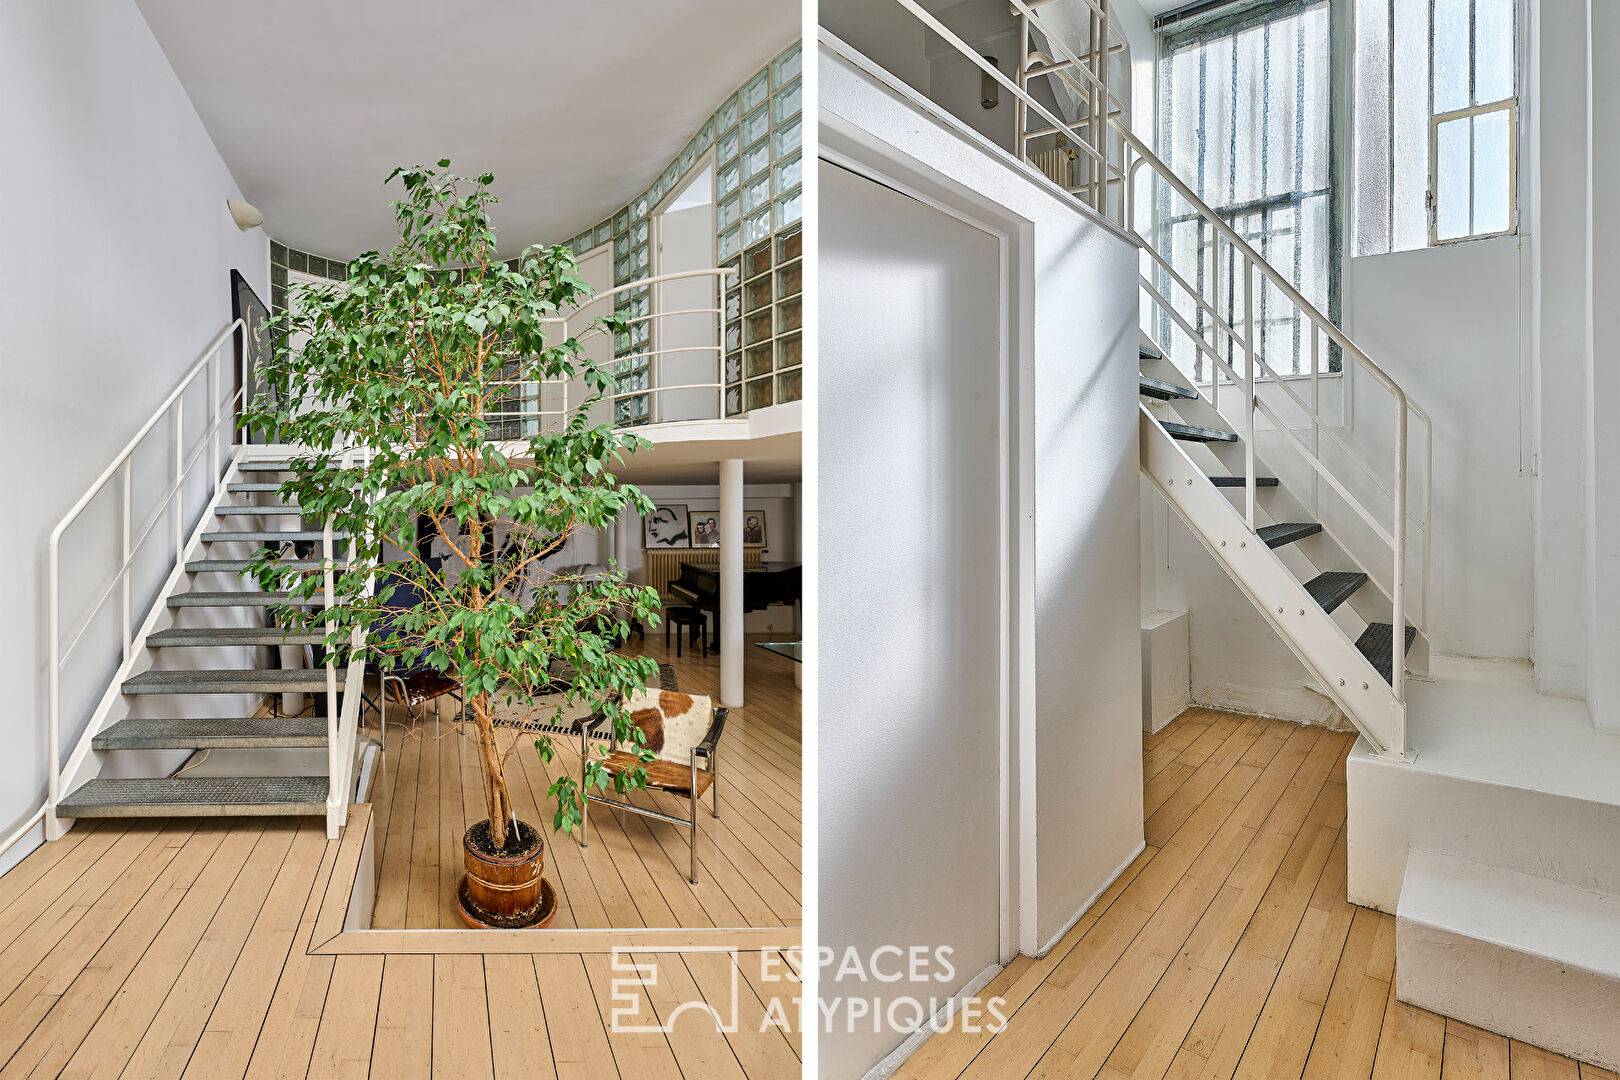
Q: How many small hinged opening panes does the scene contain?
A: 1